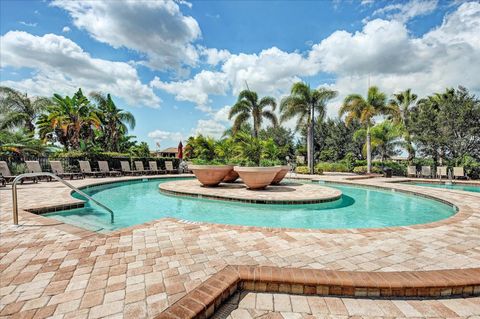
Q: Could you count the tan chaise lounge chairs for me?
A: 13